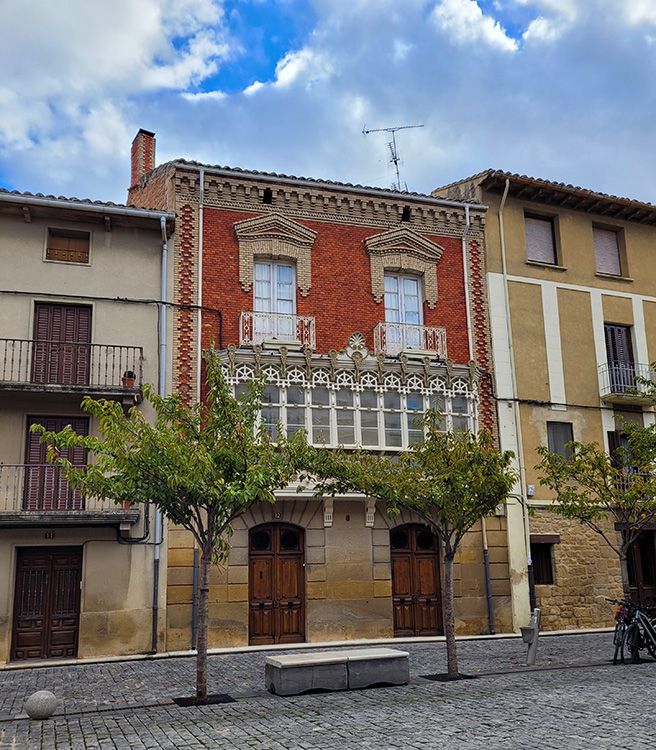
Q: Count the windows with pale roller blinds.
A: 2